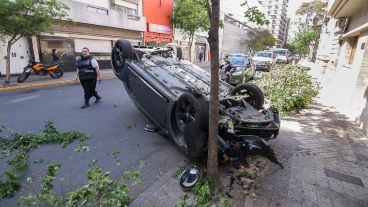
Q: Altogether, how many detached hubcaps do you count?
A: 1